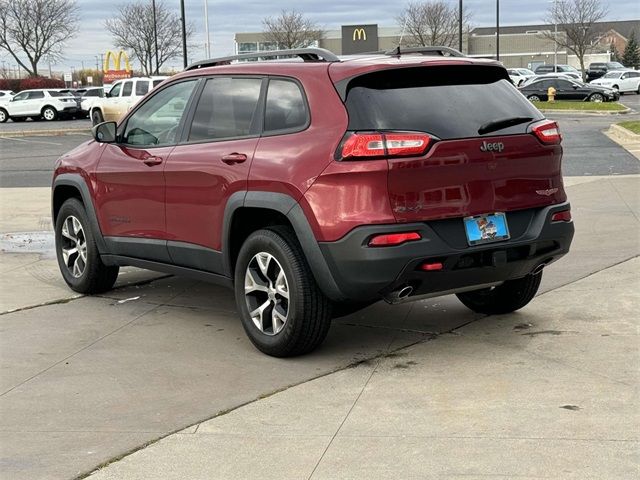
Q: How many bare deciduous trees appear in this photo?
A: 5